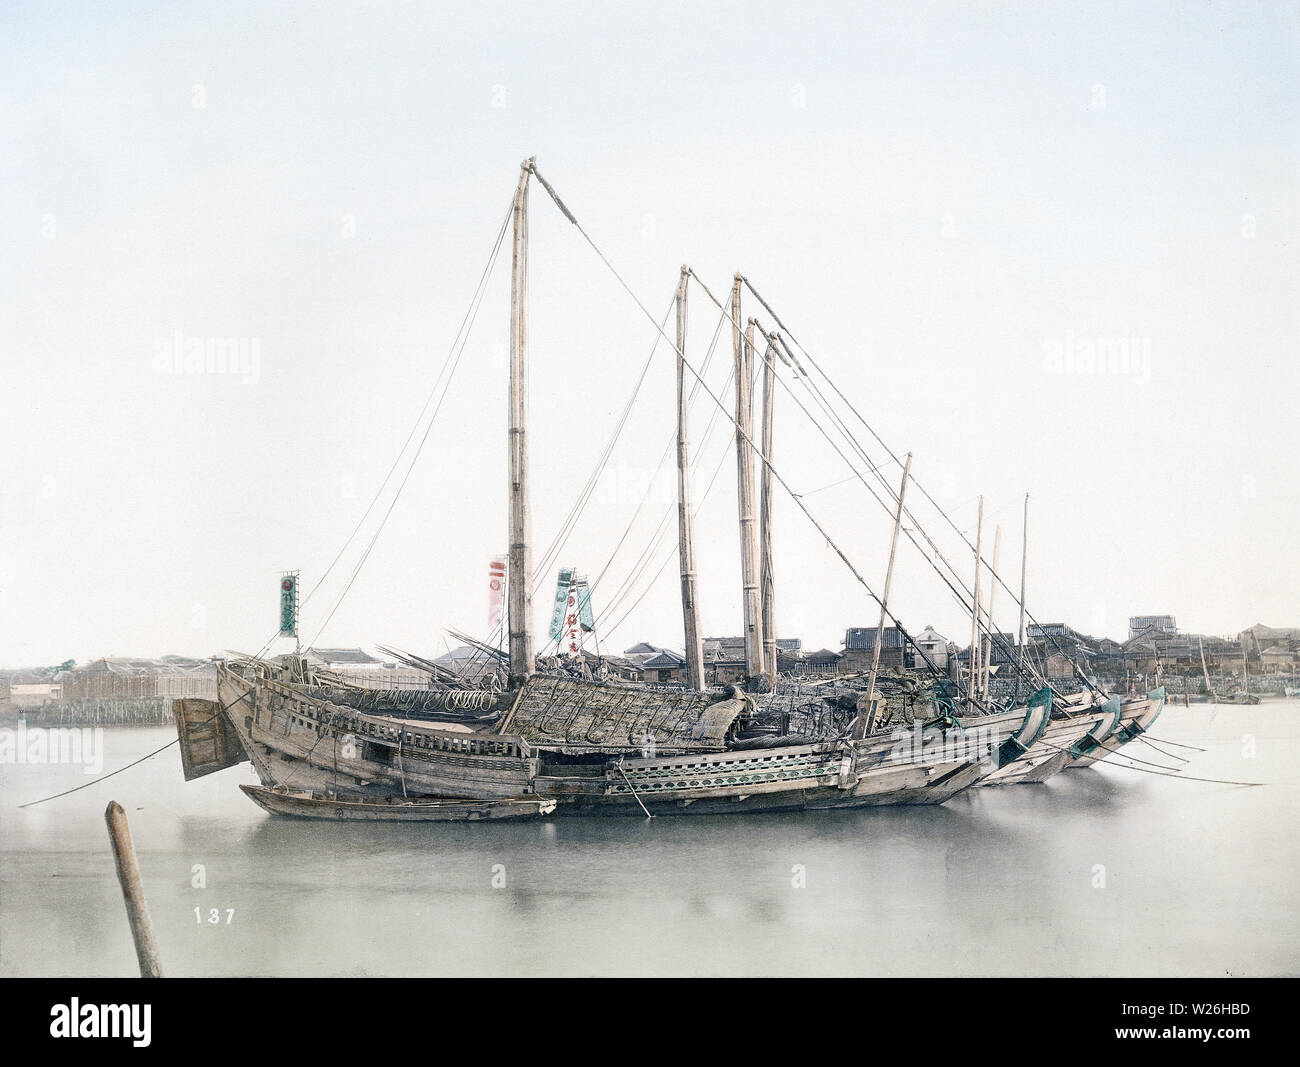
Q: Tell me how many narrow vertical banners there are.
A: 5